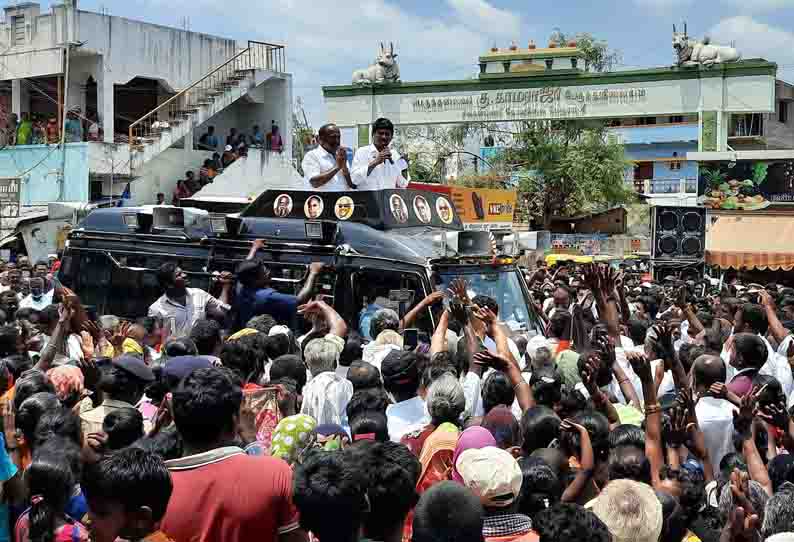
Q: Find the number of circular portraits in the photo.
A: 6